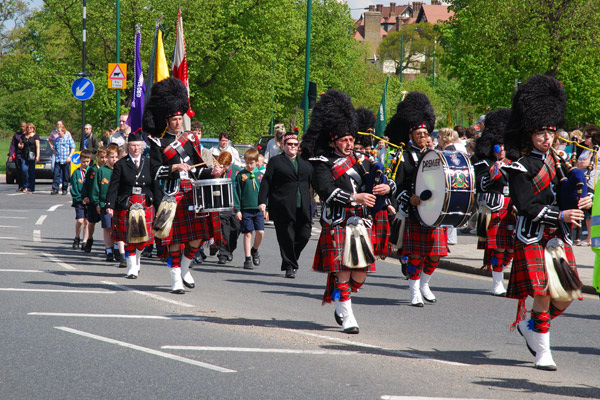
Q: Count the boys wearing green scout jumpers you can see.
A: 5